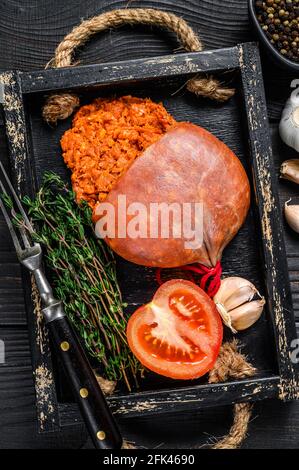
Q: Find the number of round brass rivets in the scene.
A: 3